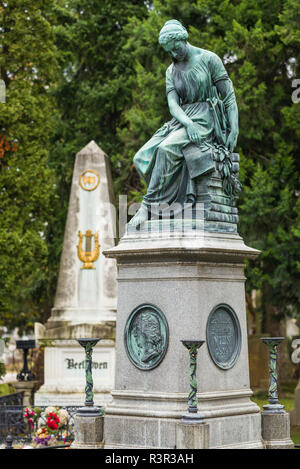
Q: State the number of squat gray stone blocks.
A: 3